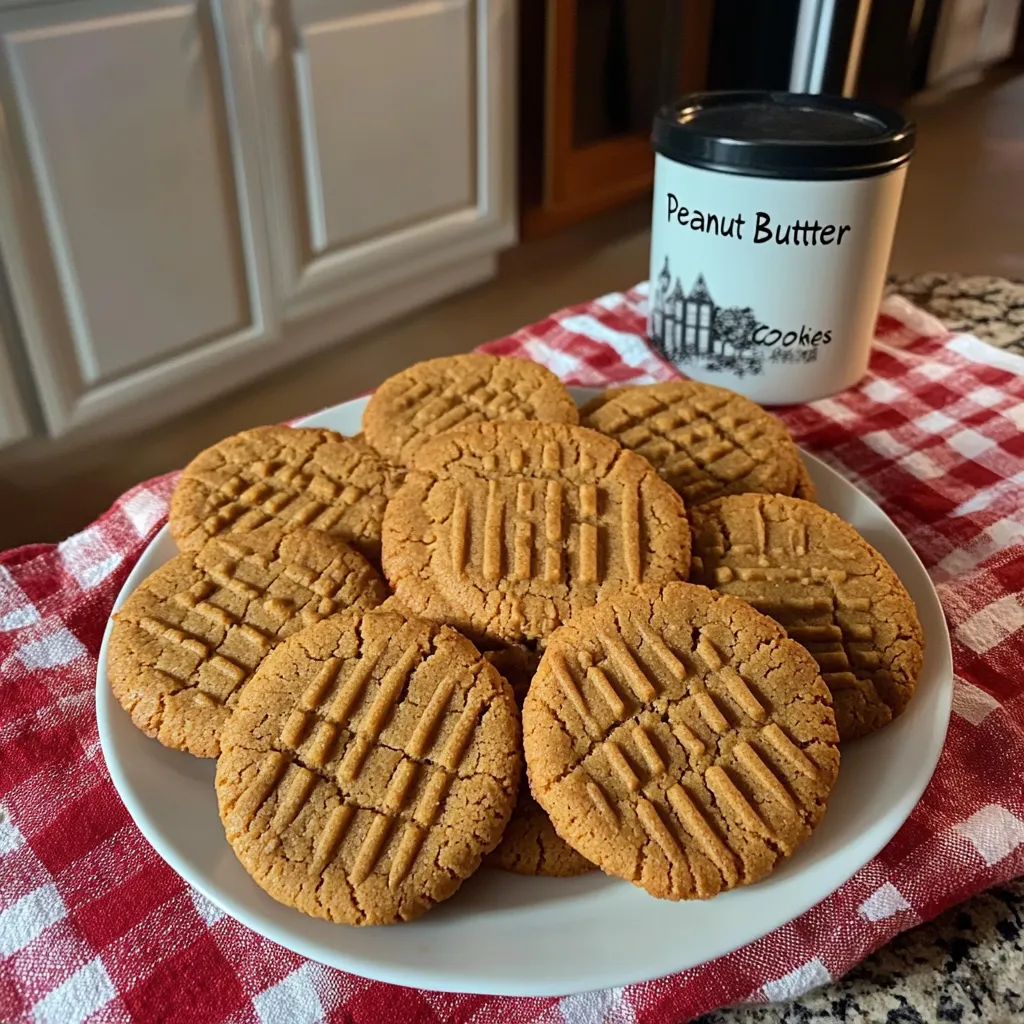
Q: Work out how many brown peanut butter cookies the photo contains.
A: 9